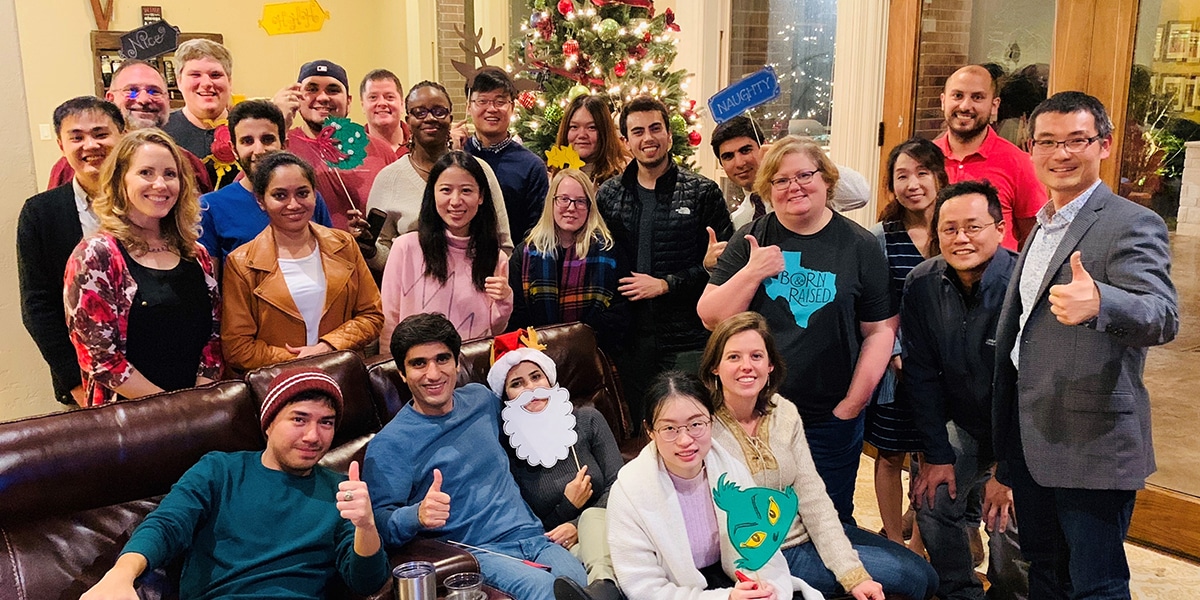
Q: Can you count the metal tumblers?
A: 1